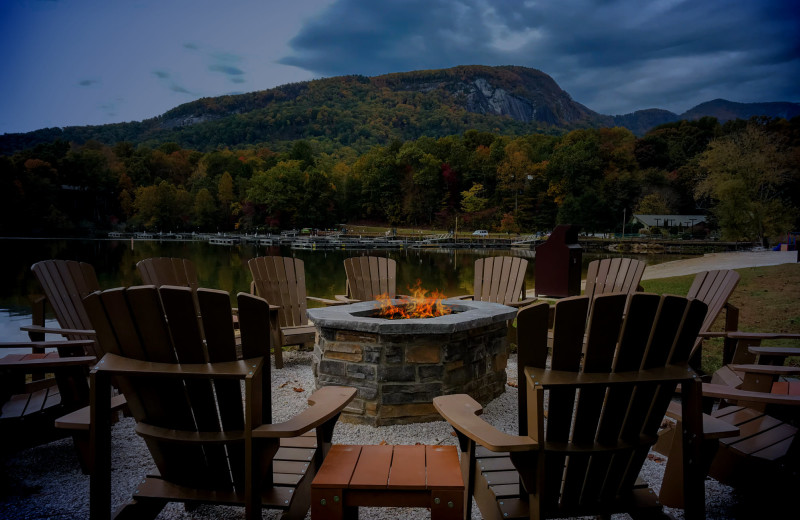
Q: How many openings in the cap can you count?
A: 1